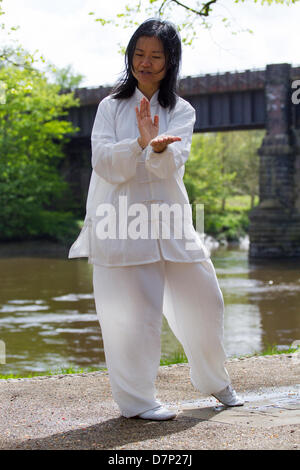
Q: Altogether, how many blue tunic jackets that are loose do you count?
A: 0